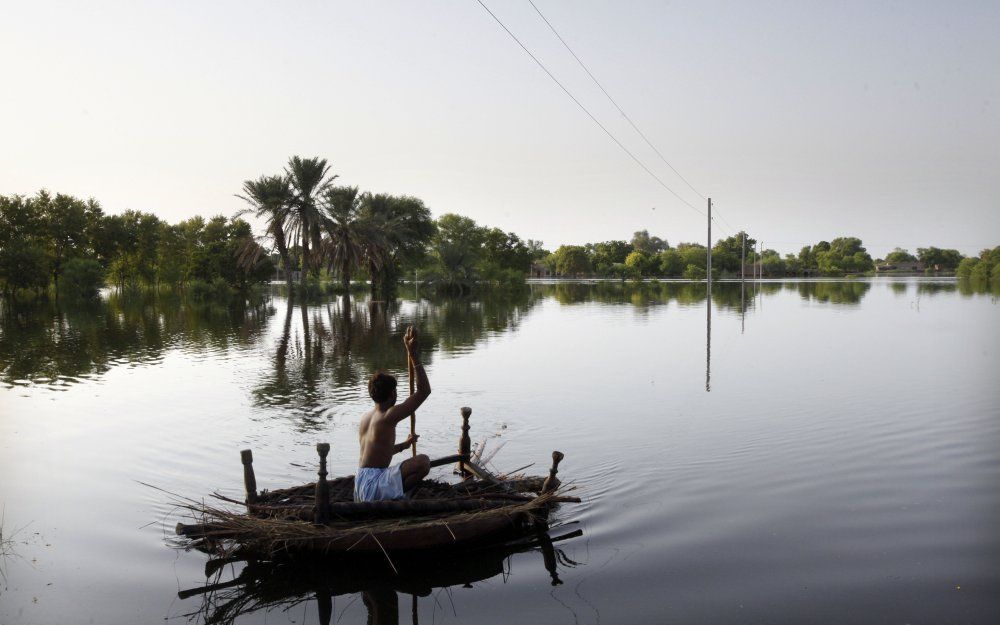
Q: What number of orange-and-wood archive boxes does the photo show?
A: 0